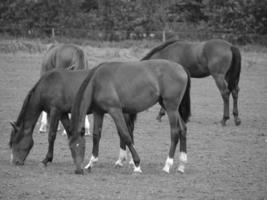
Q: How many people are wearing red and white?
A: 0